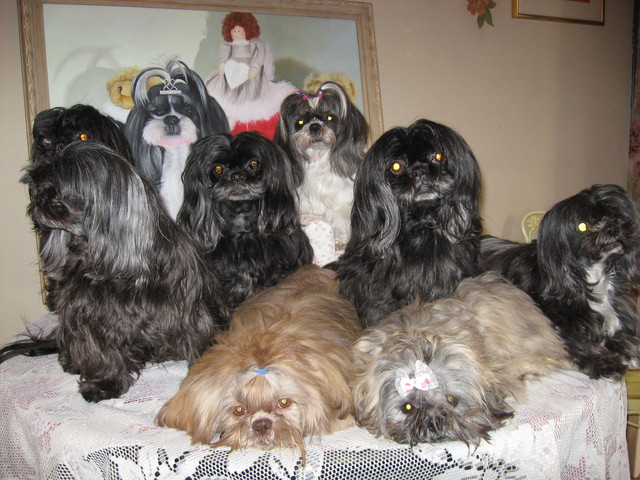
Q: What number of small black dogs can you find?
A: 5